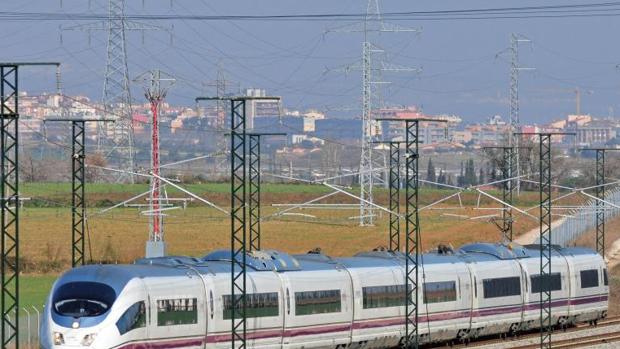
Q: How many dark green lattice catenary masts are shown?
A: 9